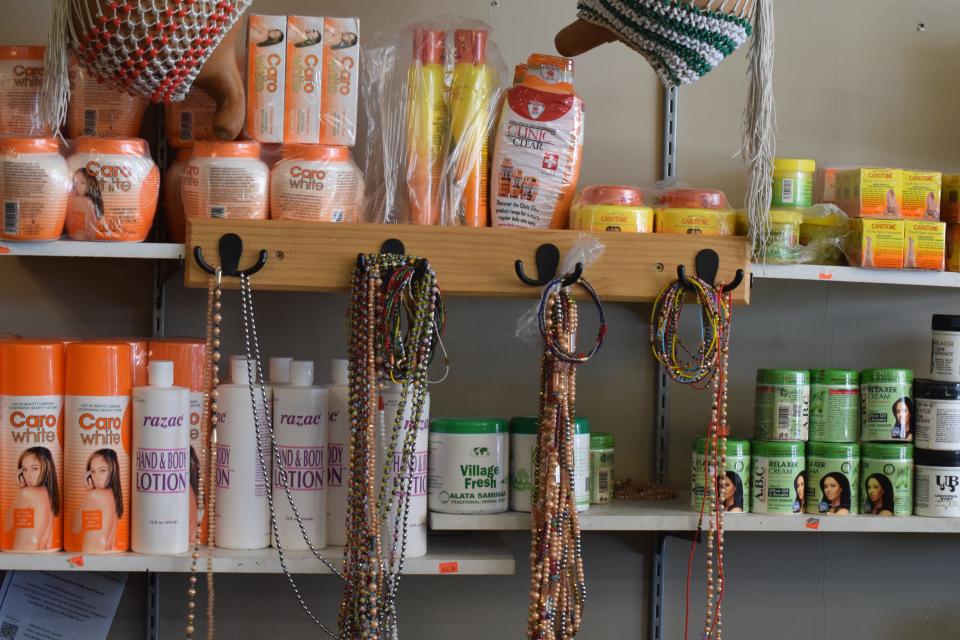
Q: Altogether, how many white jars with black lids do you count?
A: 3